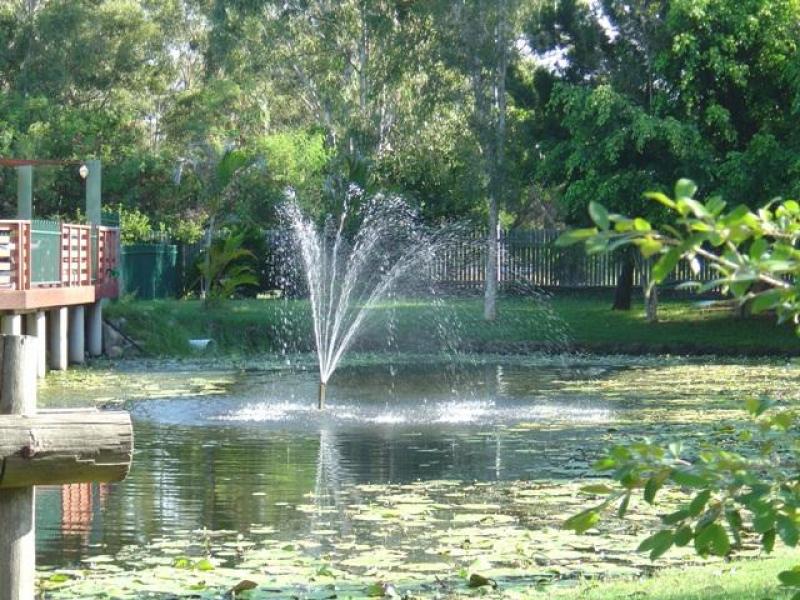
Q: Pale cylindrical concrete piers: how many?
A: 5